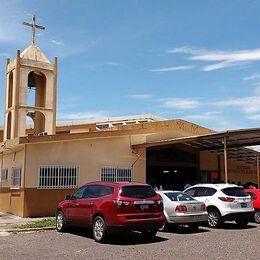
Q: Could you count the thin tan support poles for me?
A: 2